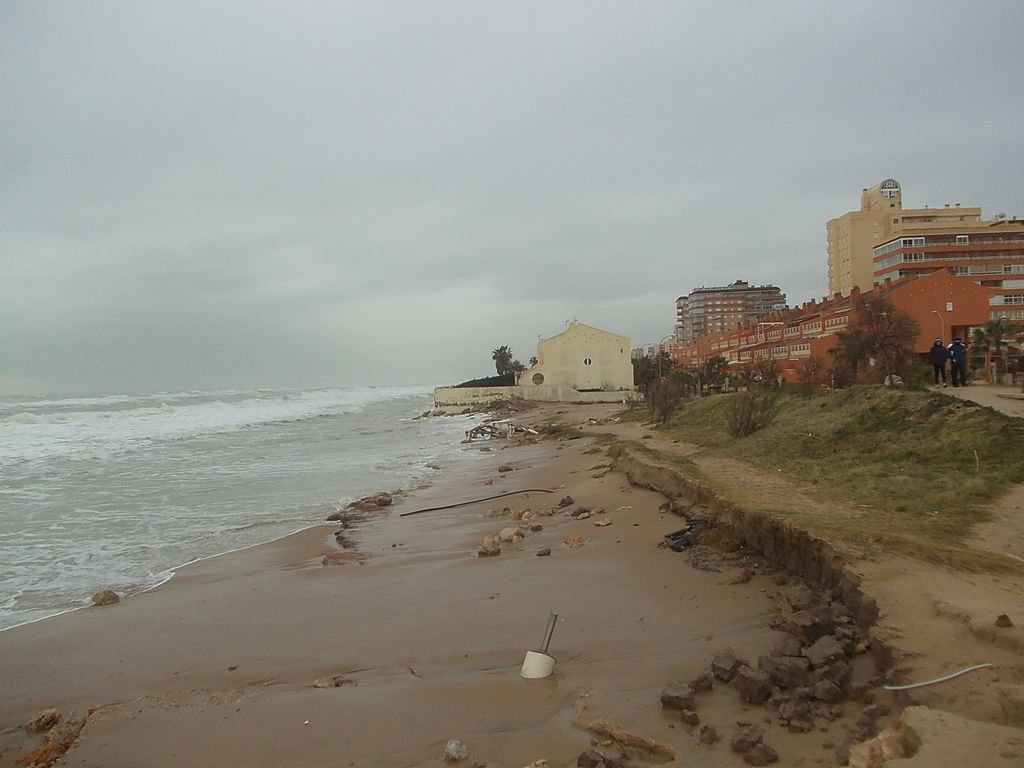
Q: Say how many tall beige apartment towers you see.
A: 1